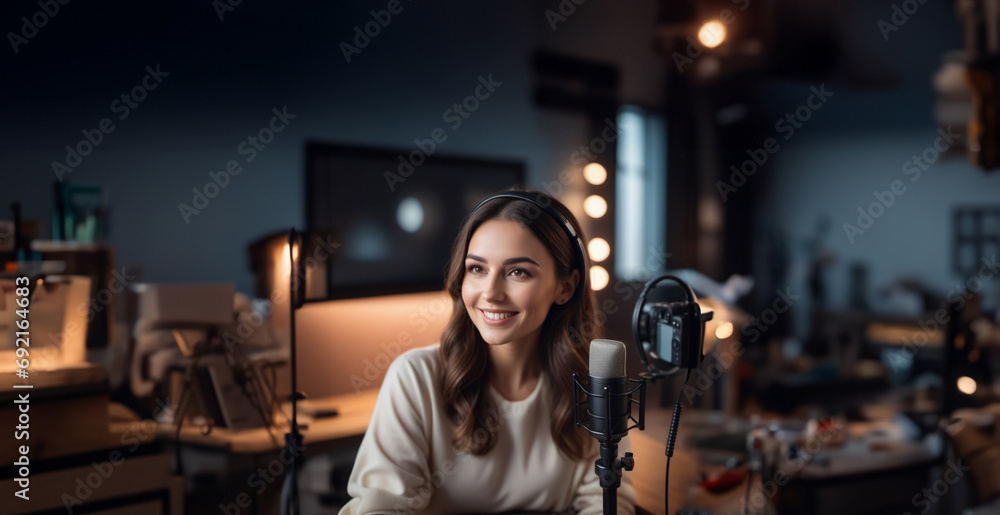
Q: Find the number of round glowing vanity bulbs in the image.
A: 4